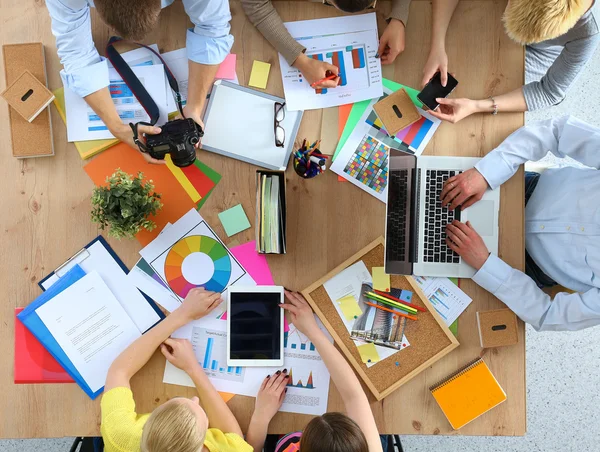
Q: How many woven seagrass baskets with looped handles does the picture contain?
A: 0